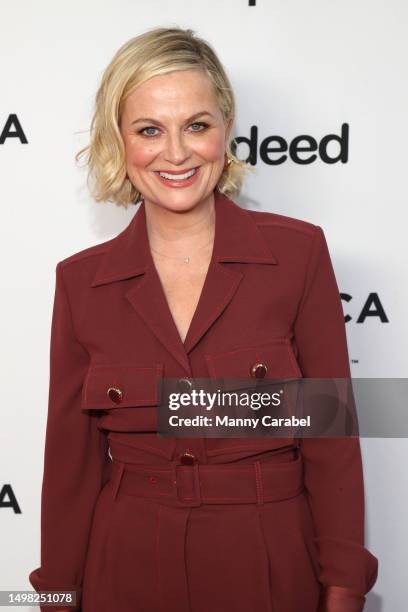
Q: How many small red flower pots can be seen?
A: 0